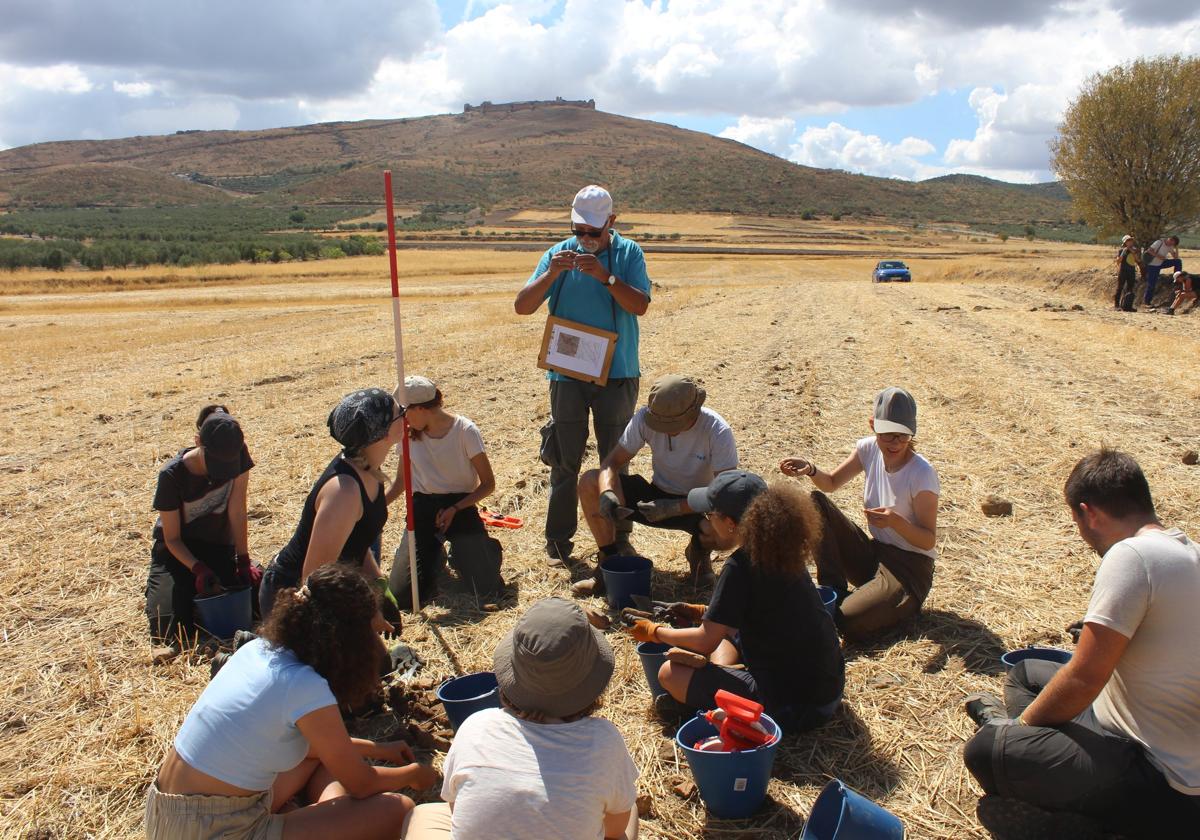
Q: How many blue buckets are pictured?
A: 8